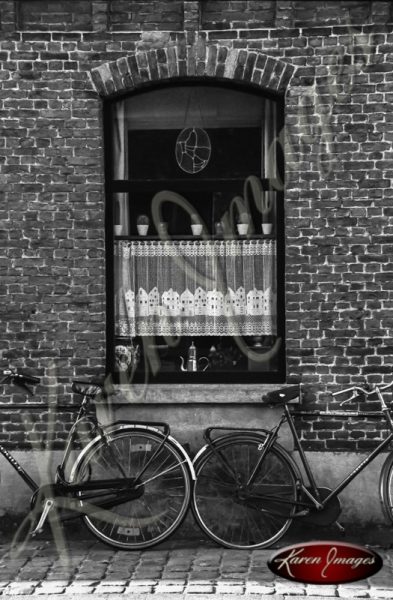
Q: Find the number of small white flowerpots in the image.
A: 5